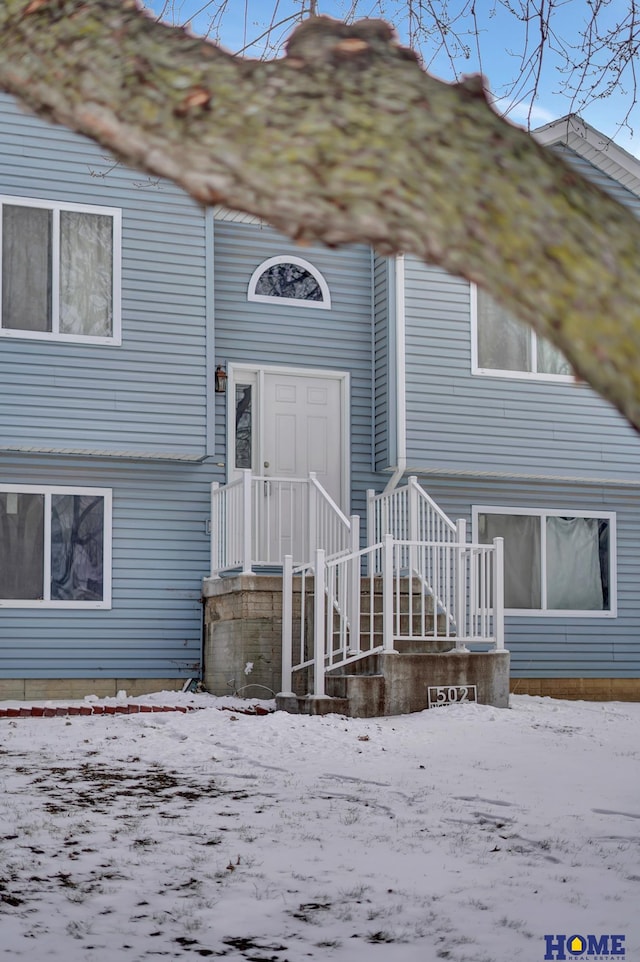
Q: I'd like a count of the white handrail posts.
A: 11